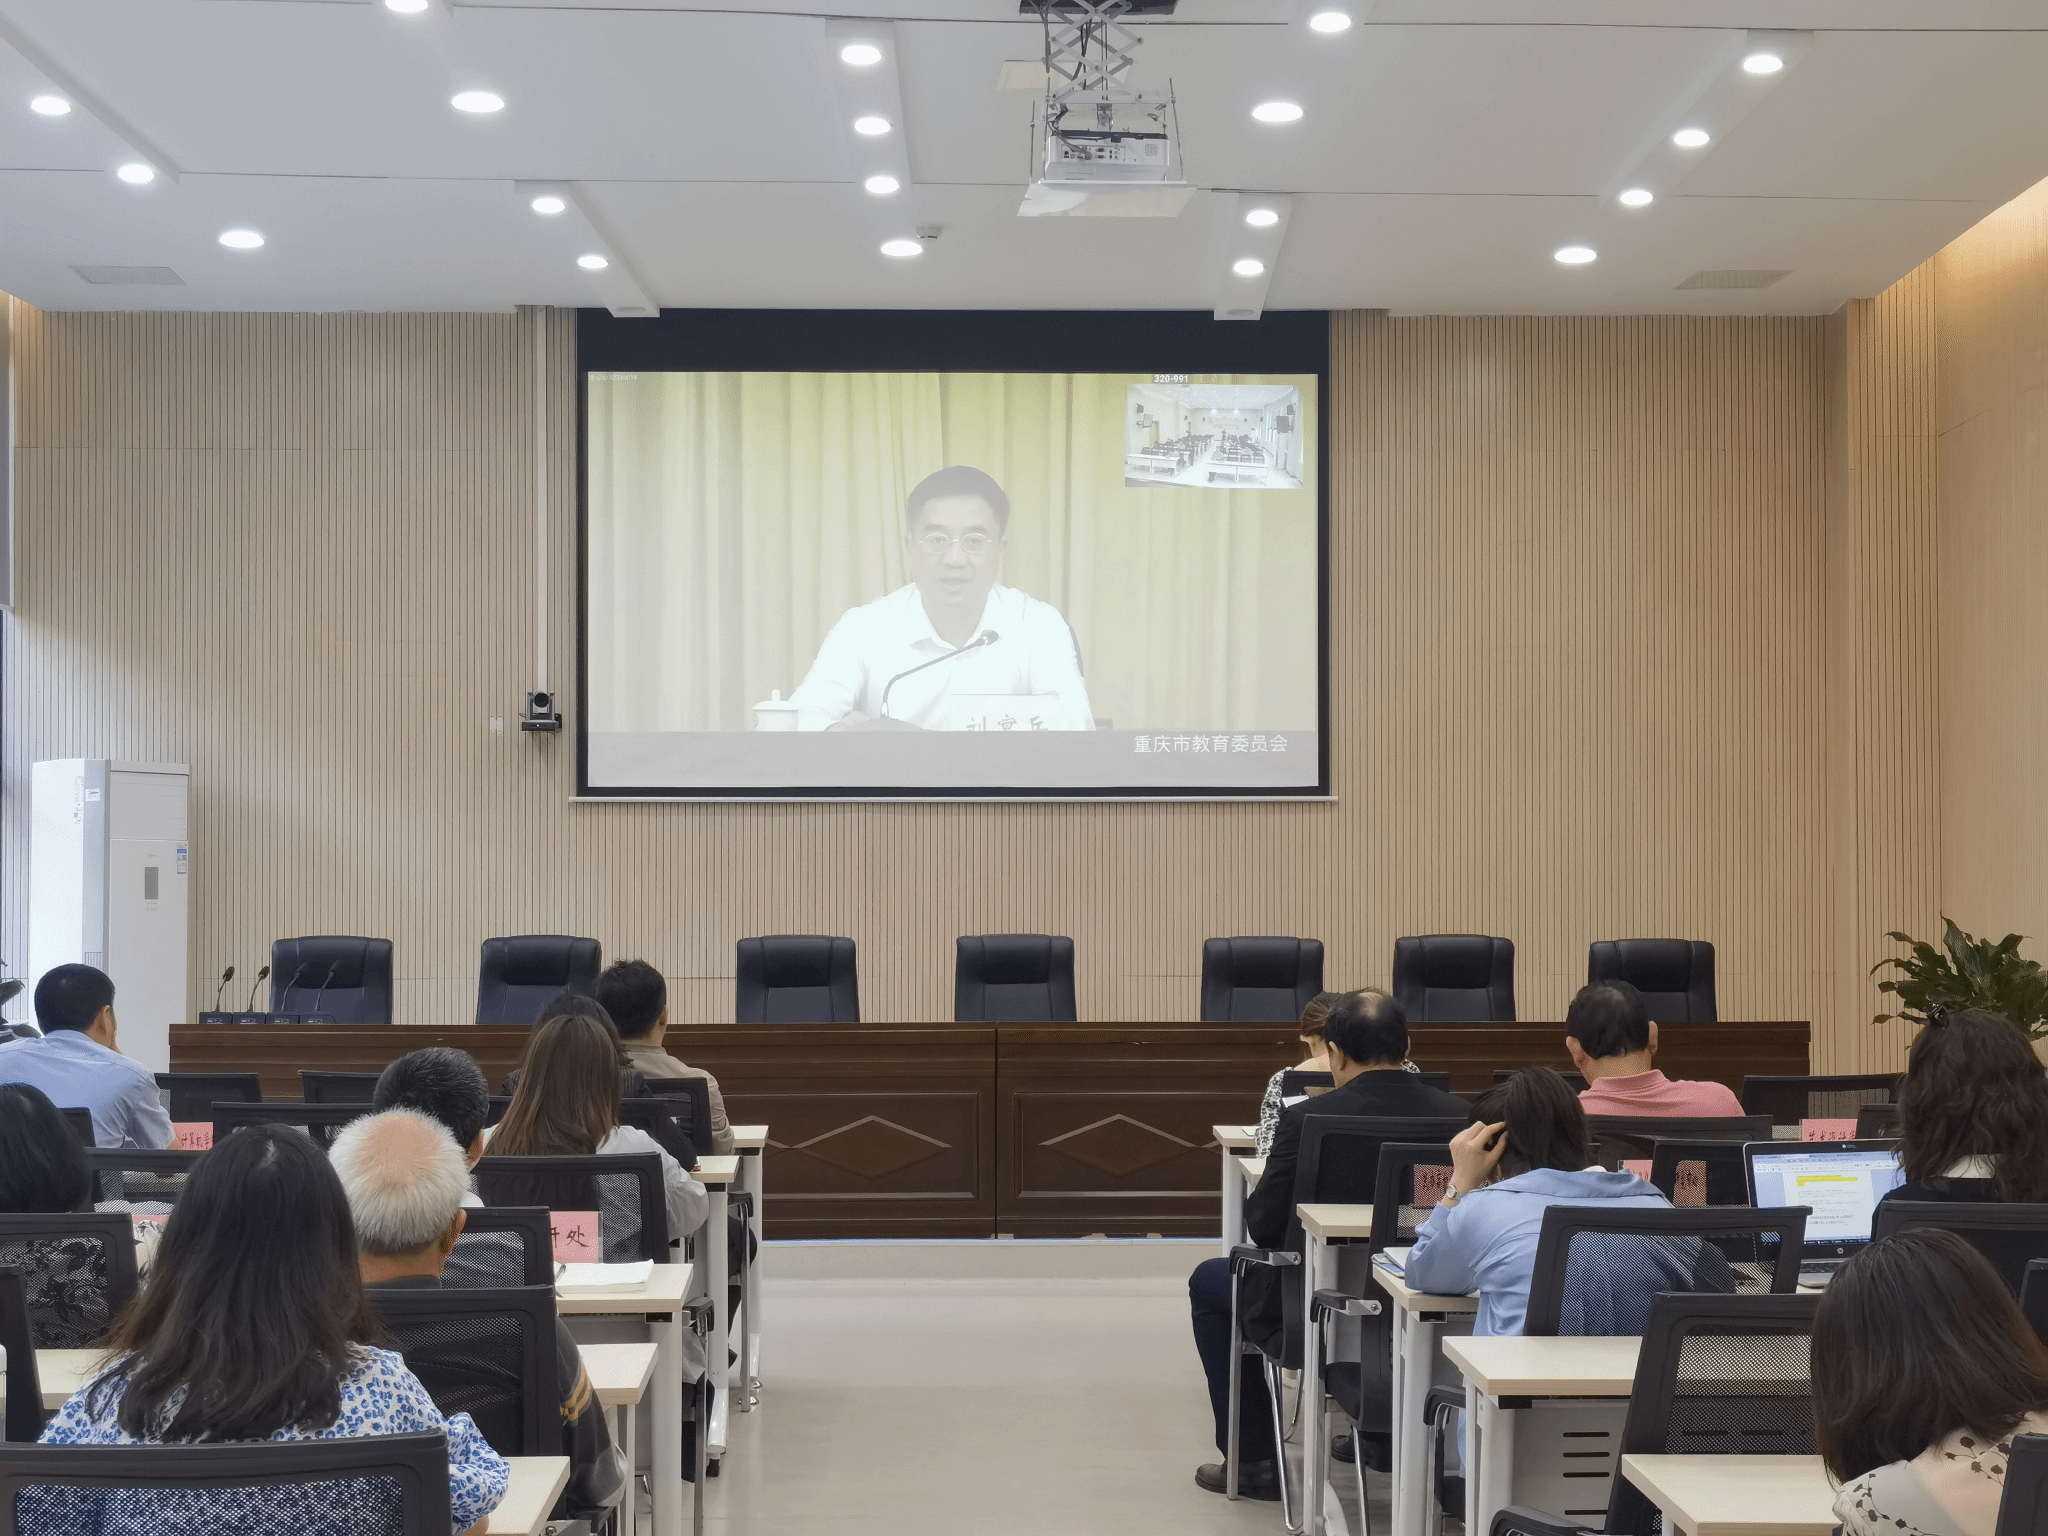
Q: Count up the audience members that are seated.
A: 14